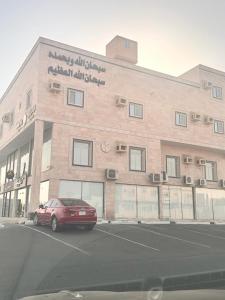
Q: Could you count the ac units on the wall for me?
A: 15